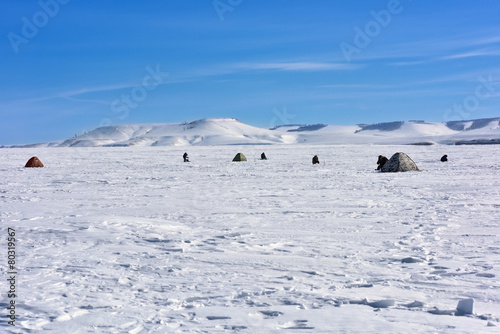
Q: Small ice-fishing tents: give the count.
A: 3